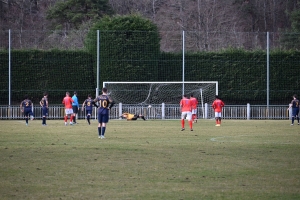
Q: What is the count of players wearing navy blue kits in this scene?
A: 5